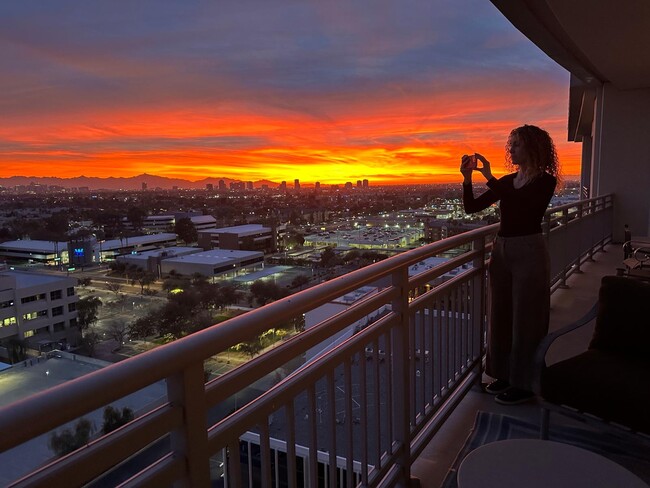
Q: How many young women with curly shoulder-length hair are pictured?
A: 1